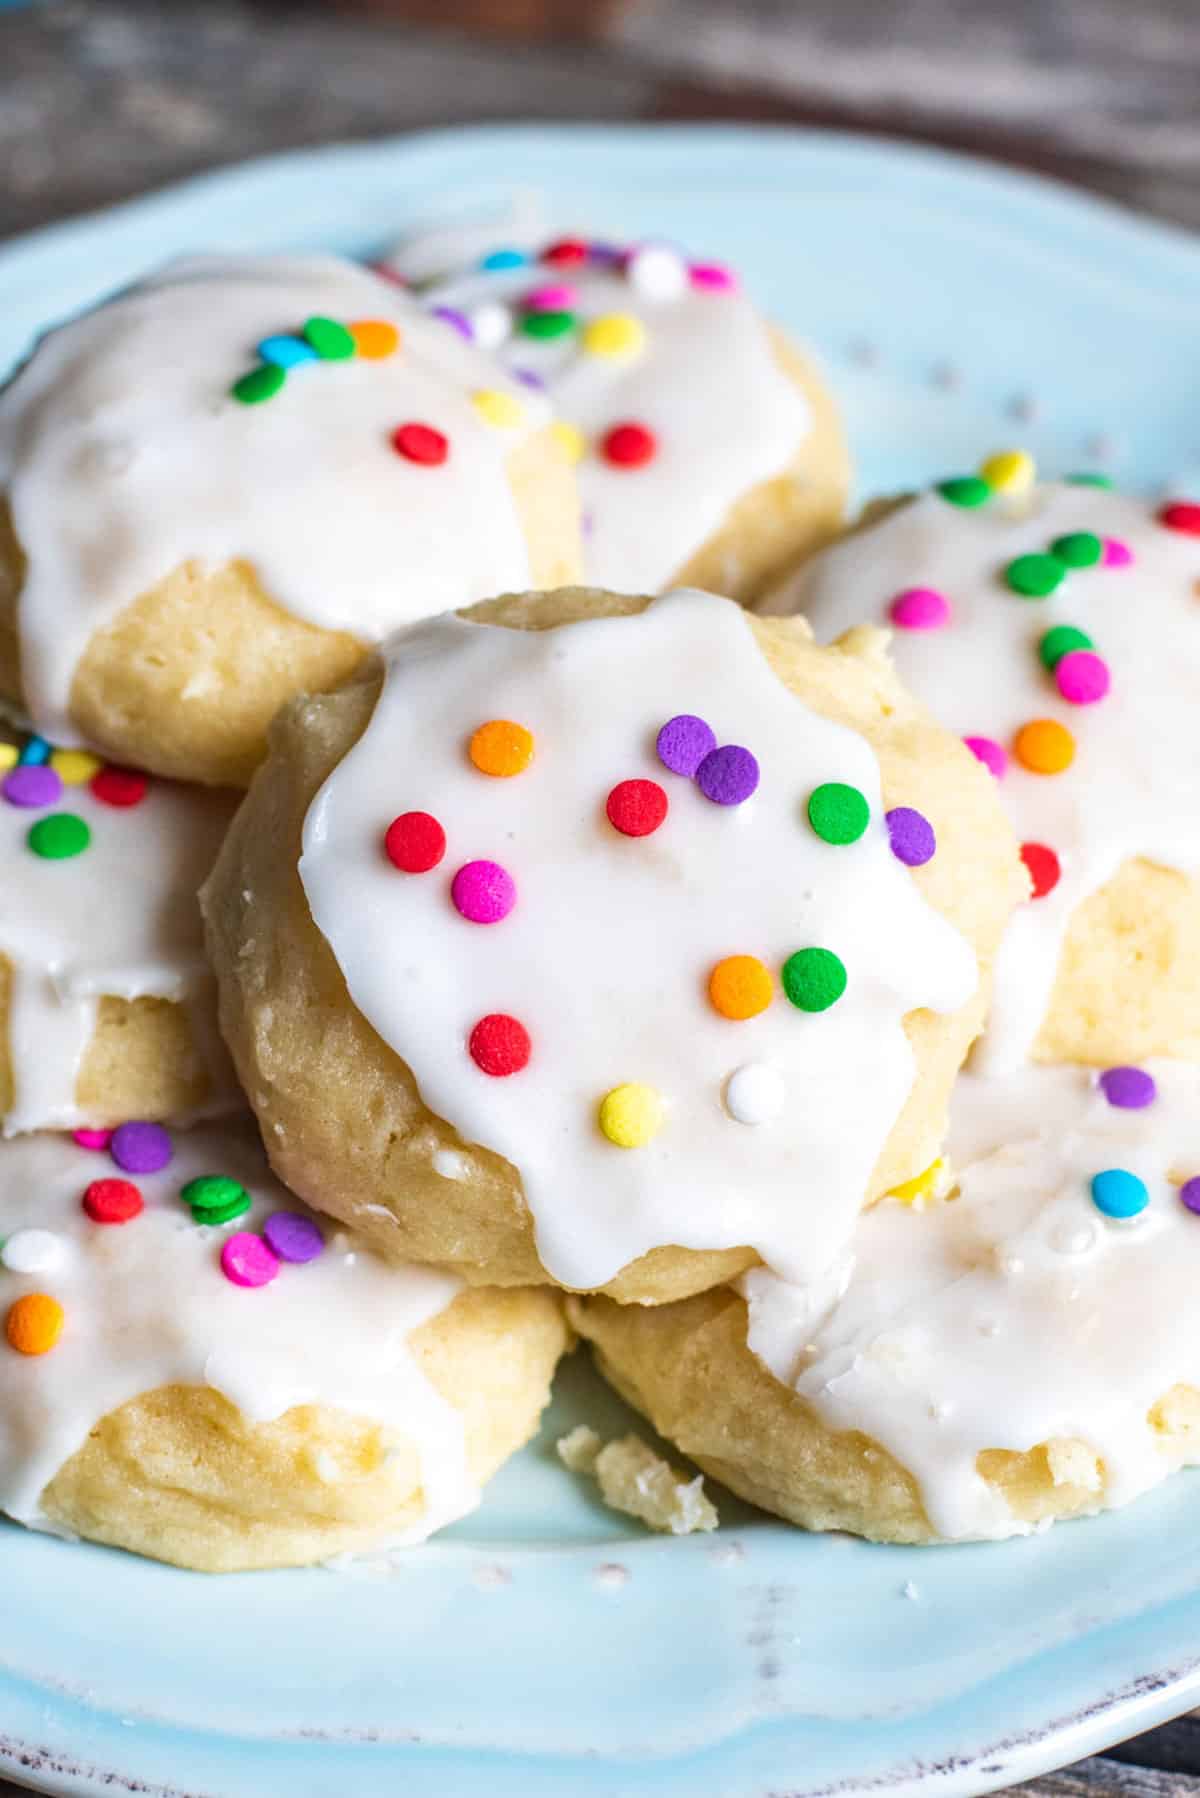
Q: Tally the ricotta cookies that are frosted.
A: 7